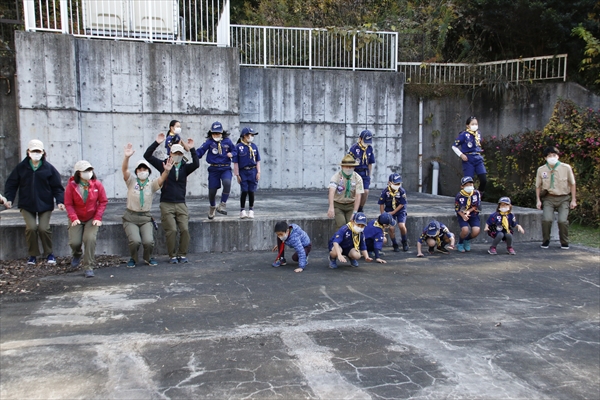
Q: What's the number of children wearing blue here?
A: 12